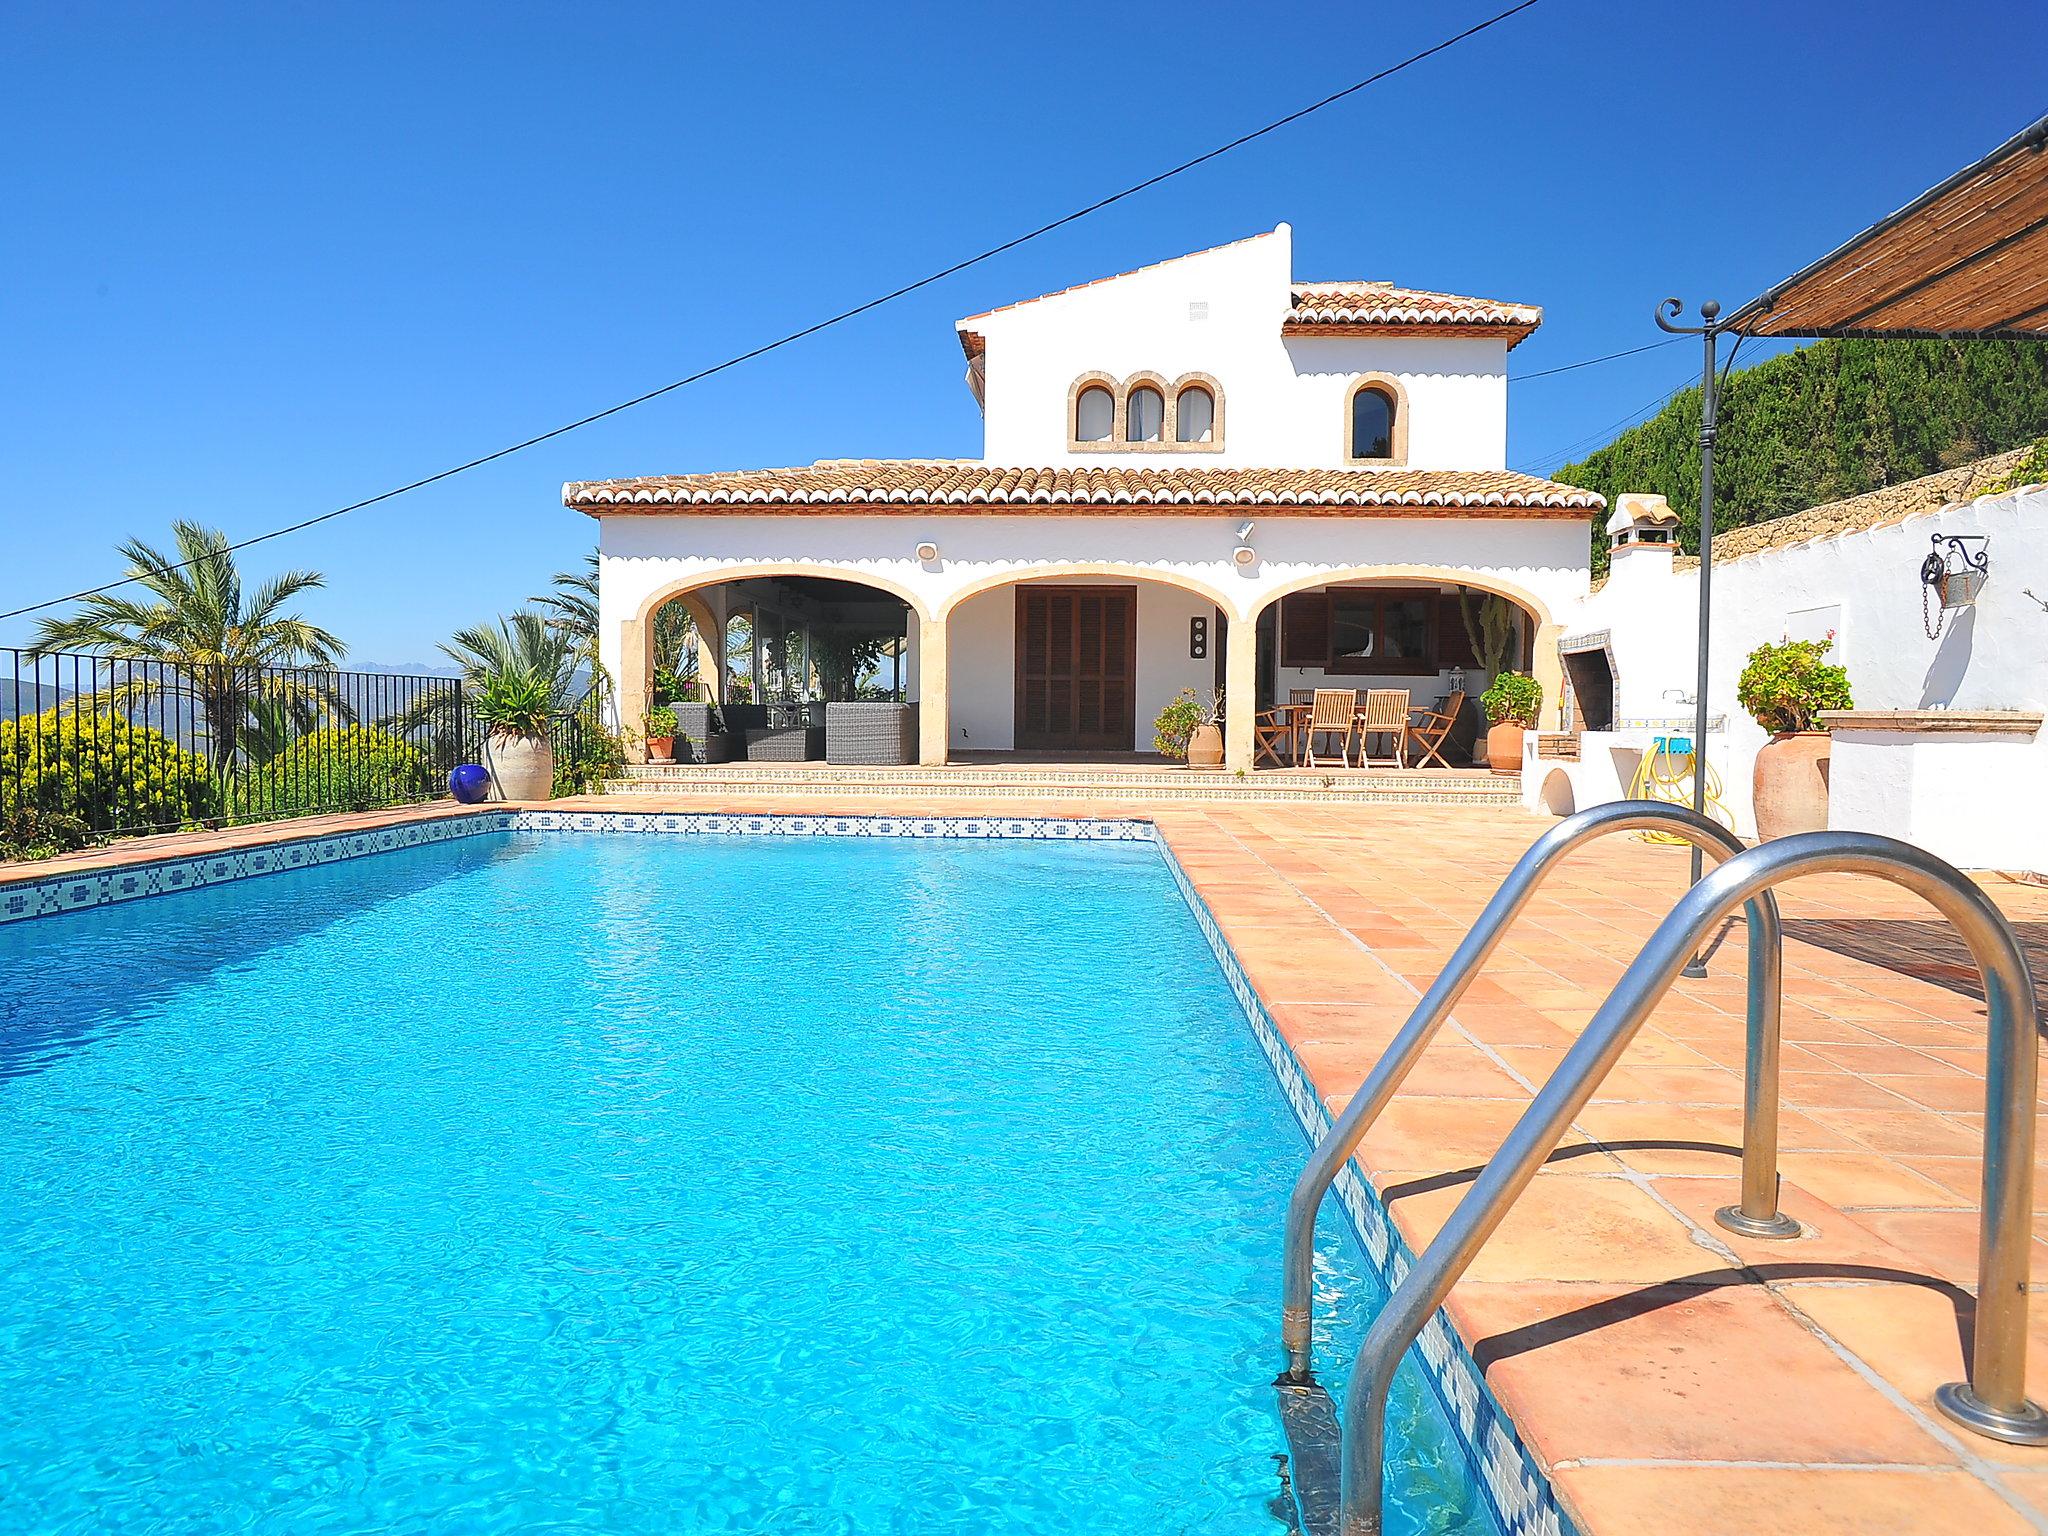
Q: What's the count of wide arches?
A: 3